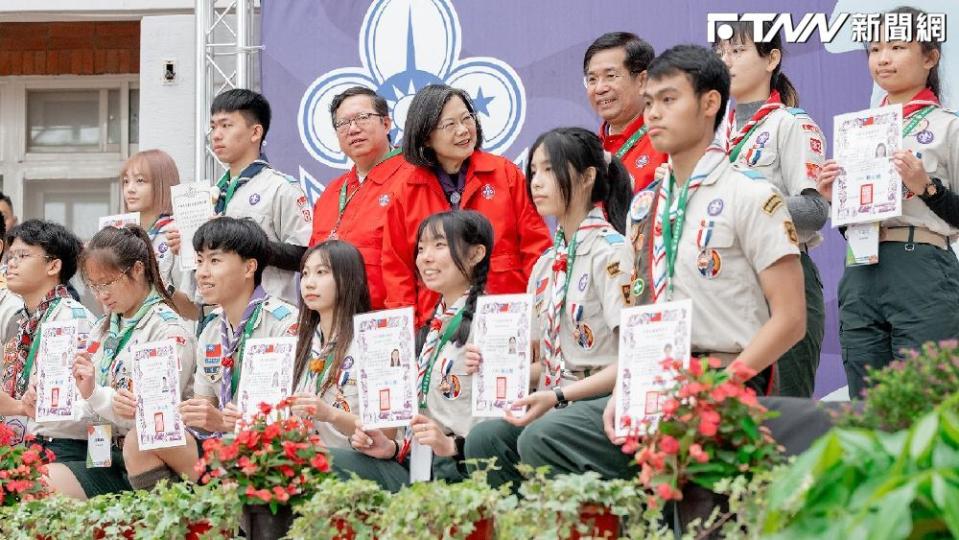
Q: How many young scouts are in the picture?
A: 11